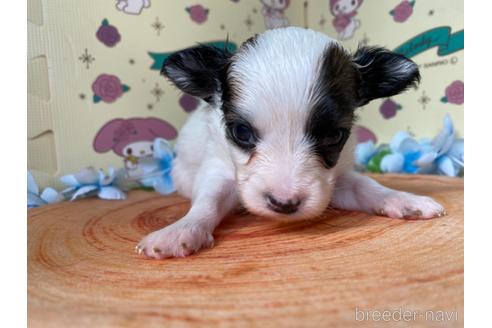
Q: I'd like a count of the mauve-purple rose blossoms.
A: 7